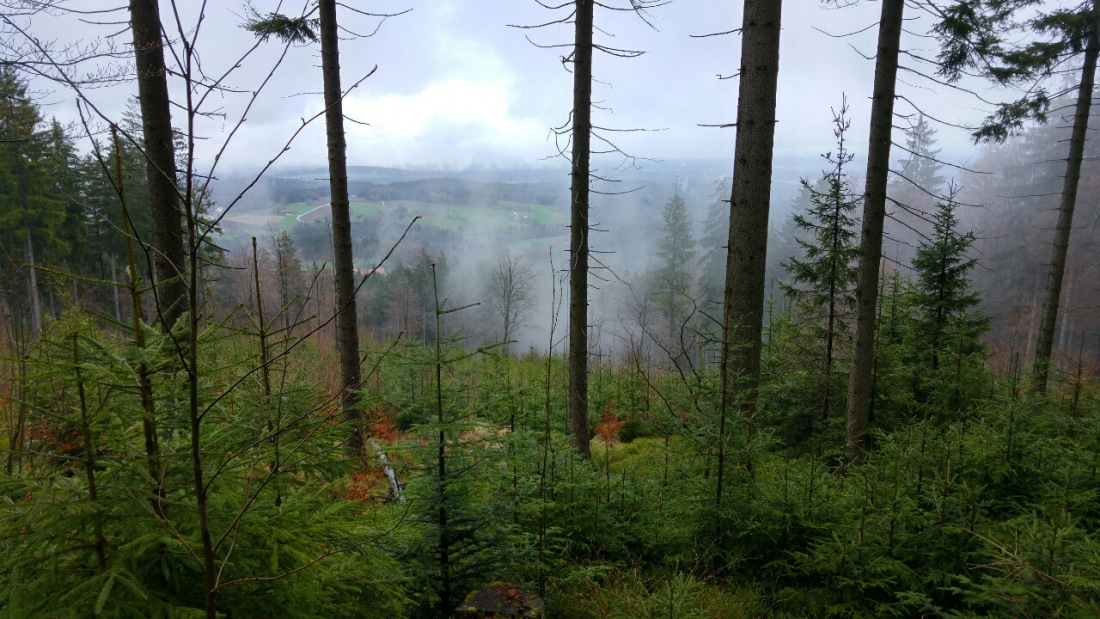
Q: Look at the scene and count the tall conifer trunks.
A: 6